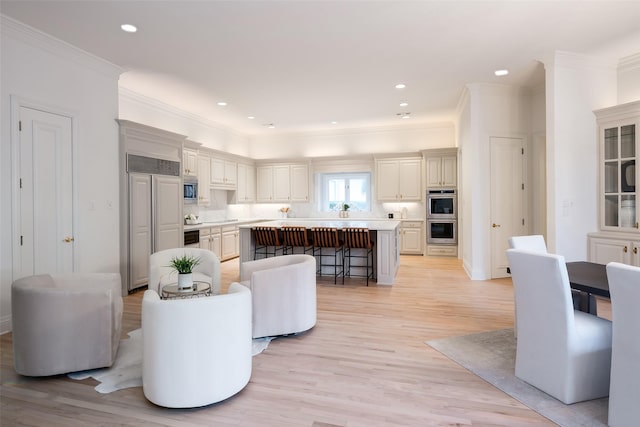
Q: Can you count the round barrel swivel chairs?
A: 4